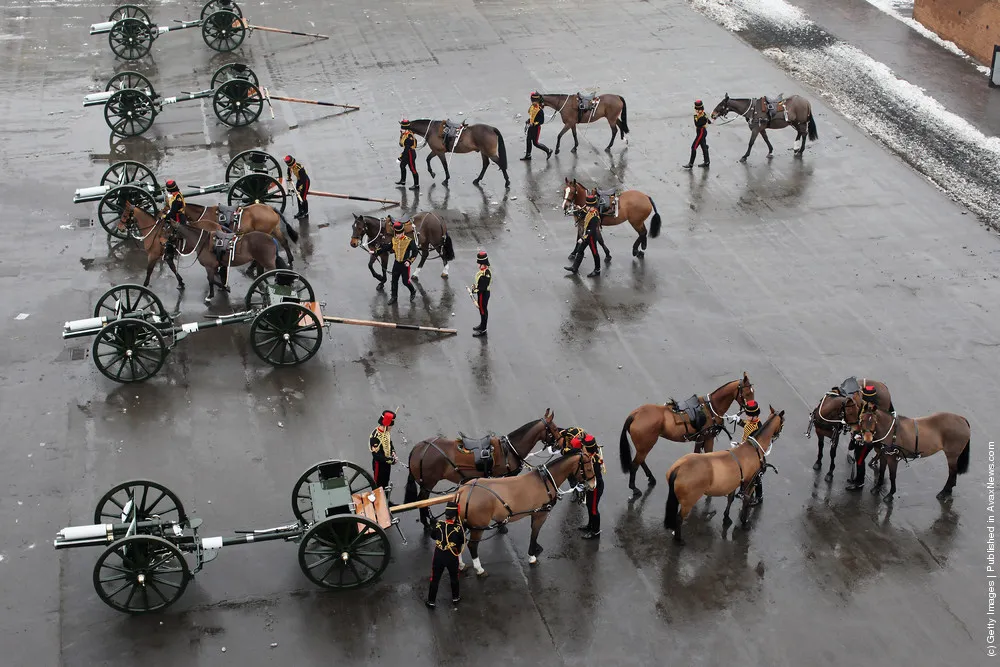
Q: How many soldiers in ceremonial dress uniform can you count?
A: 14